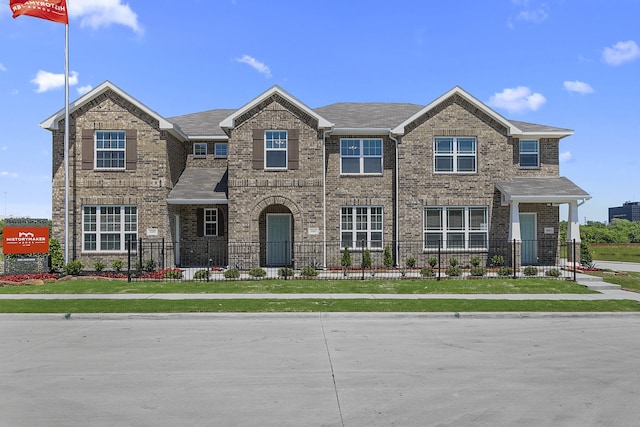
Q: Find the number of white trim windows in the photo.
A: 11